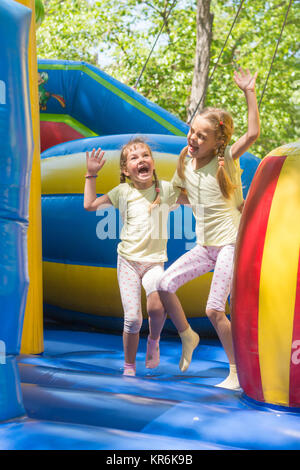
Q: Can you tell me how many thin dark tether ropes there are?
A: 3